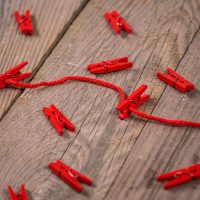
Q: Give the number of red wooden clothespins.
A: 10